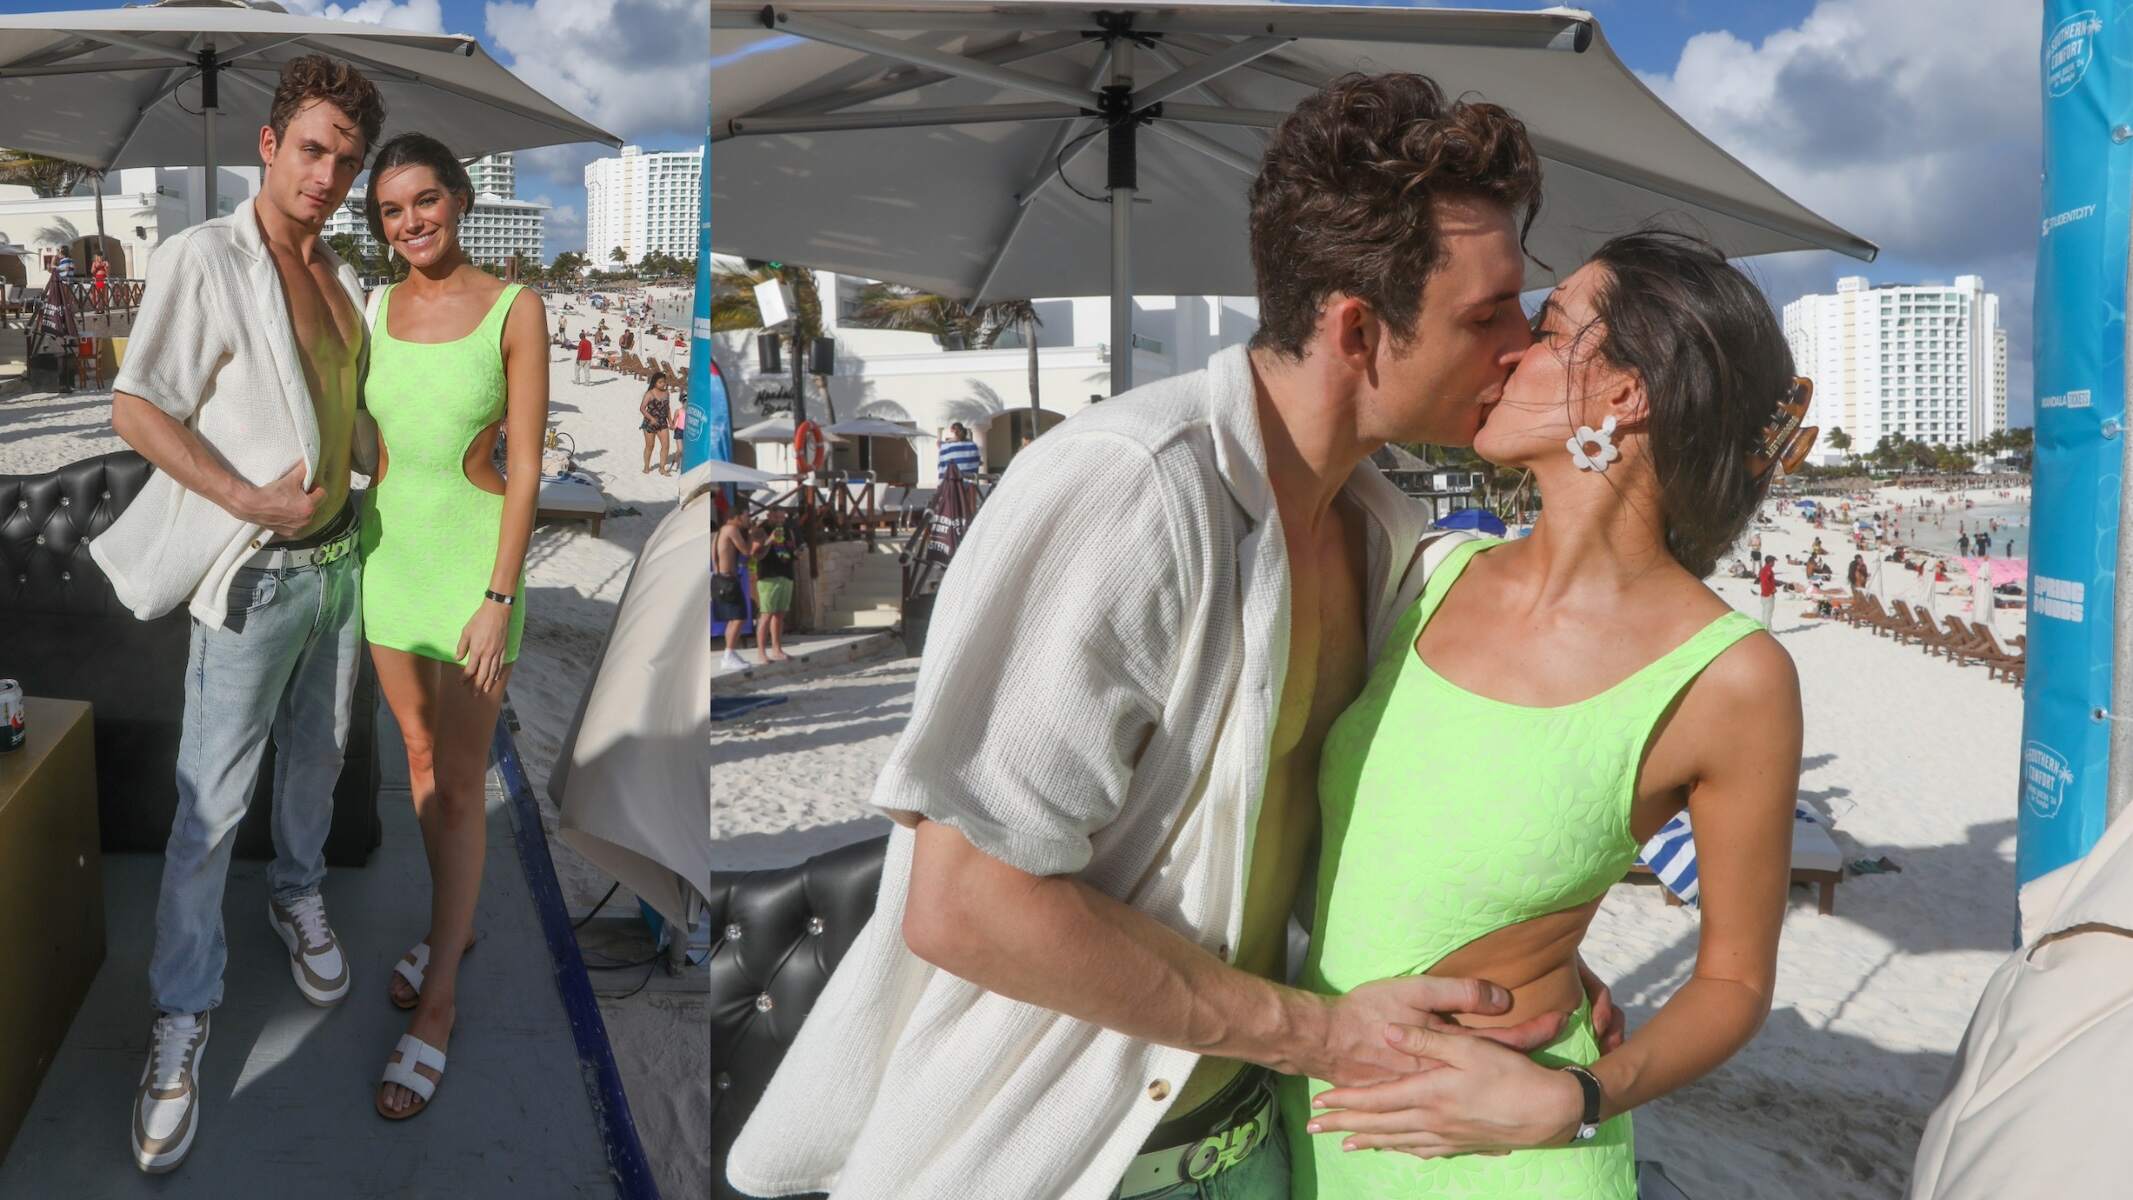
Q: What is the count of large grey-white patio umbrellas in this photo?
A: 2